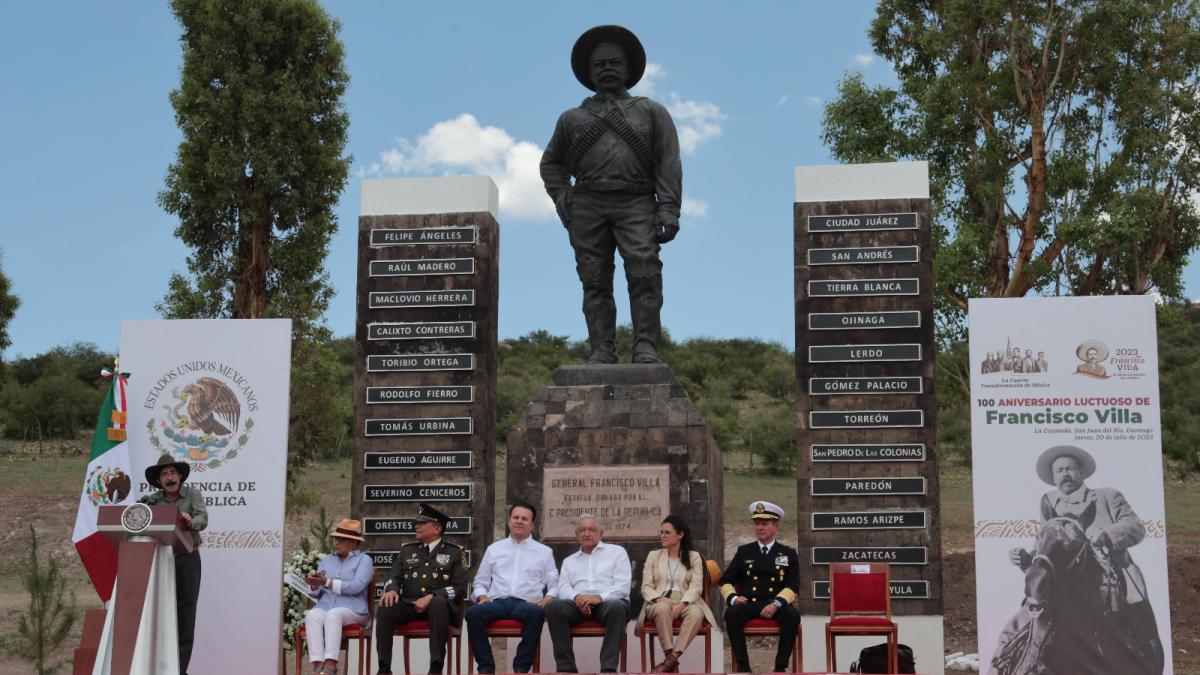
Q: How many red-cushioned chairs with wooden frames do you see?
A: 7